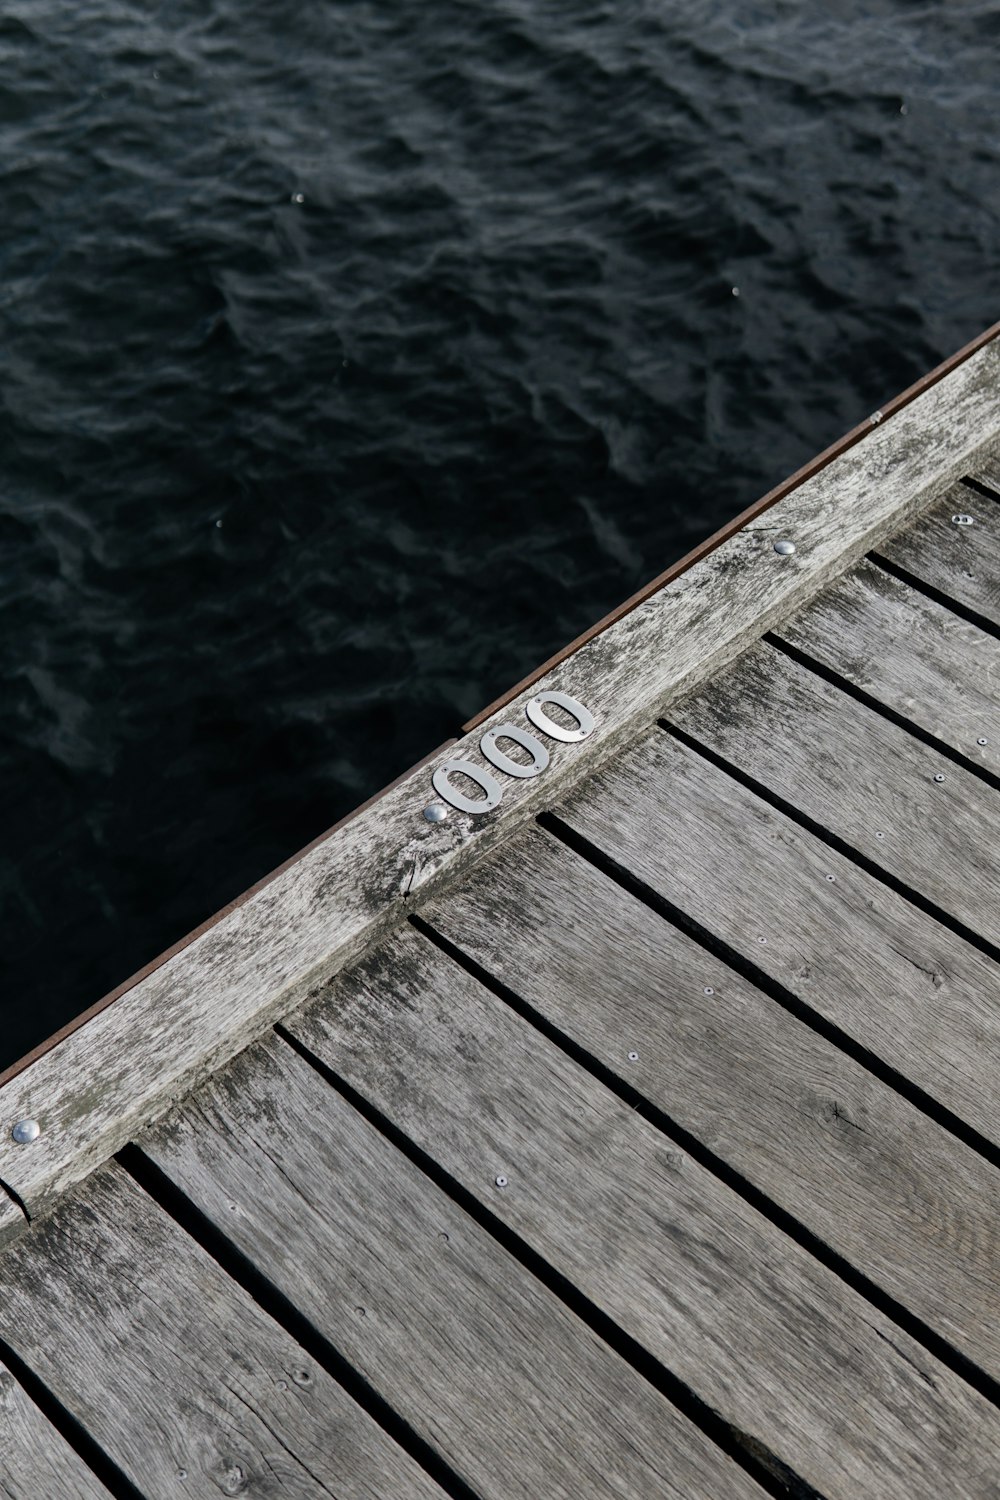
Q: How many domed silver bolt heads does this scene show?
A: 3